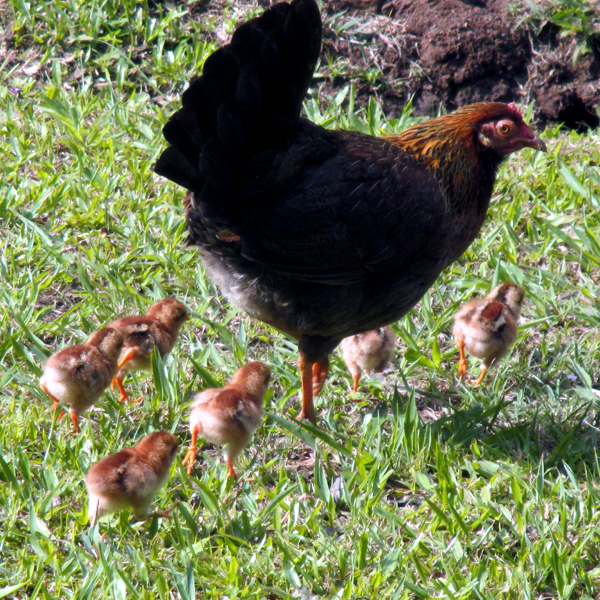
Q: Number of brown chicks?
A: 6